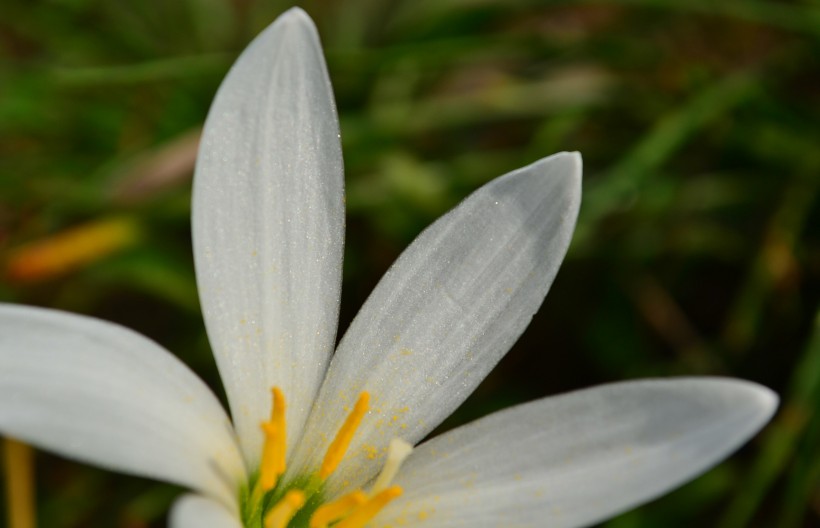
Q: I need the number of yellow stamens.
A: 6